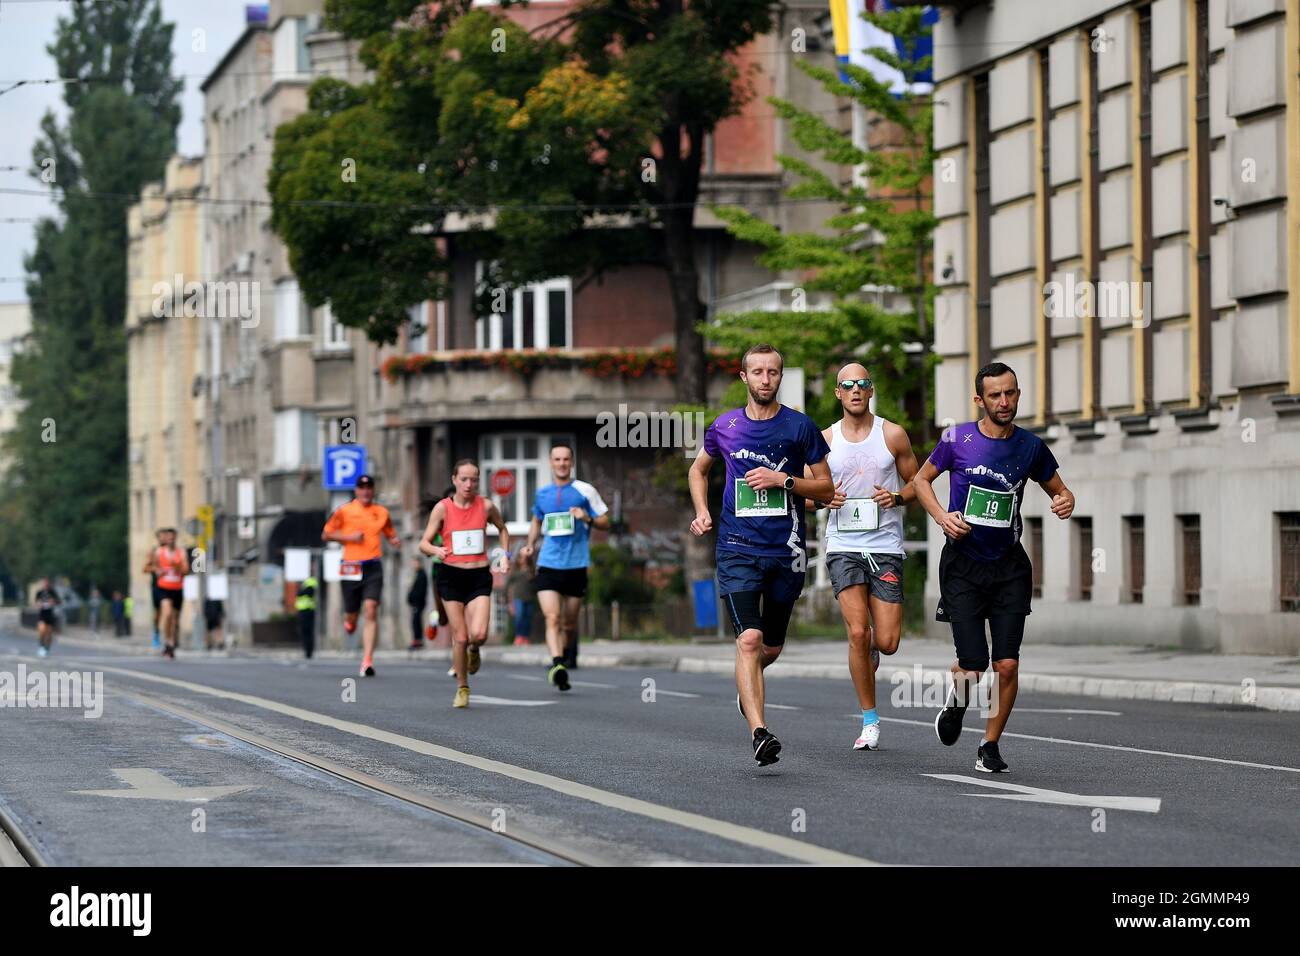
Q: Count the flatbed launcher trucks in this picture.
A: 0